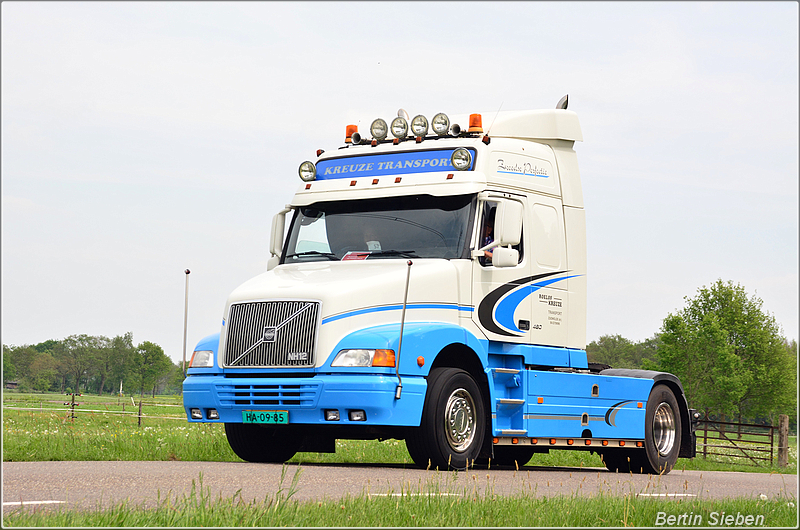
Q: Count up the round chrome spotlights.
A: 6